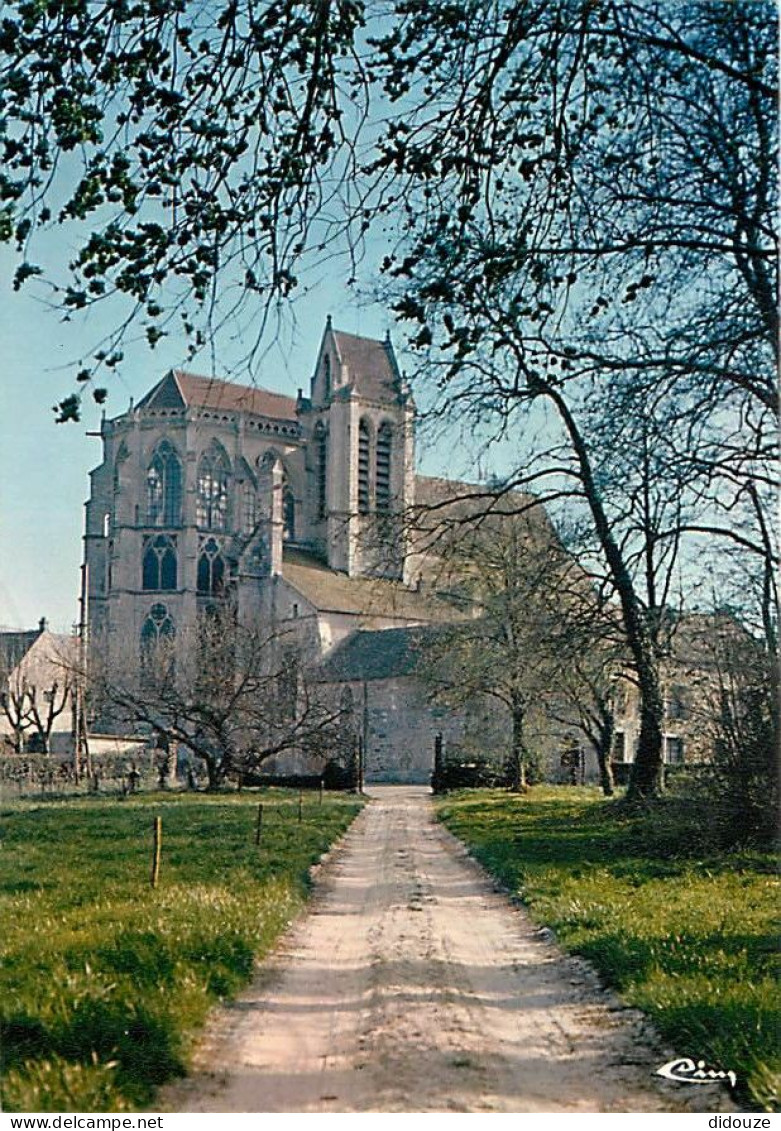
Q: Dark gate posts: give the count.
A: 2